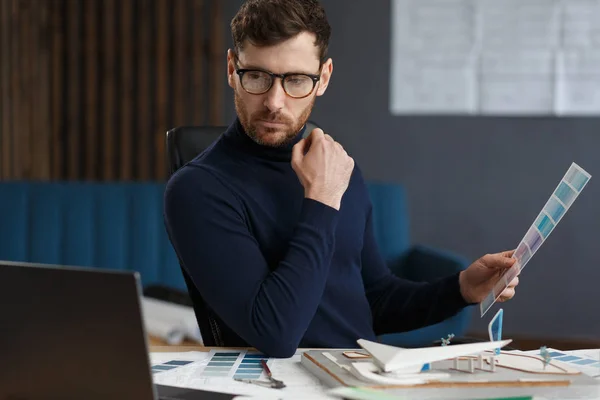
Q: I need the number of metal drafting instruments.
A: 1